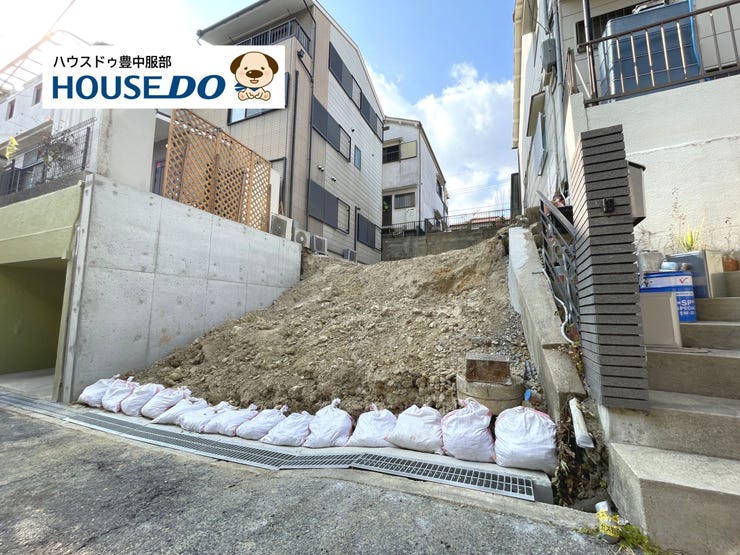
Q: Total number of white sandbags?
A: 14